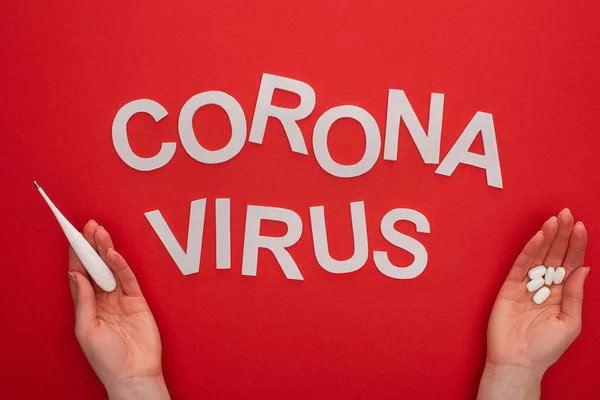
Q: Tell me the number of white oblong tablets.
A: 5